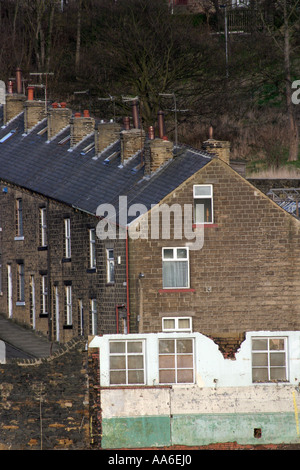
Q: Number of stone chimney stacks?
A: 8